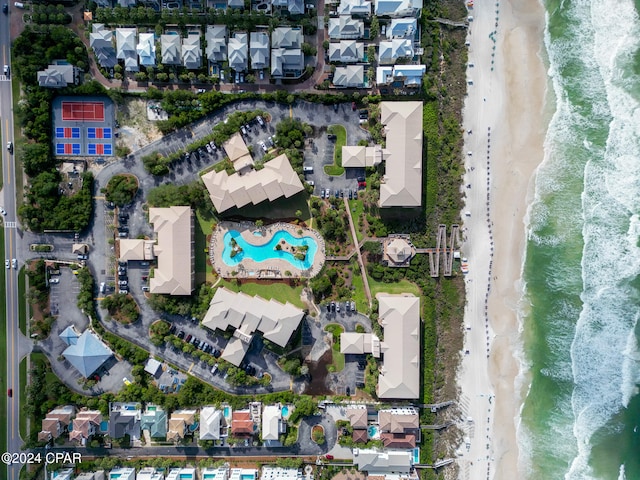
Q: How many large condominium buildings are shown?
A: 5